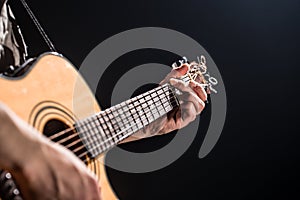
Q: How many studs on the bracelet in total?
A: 2